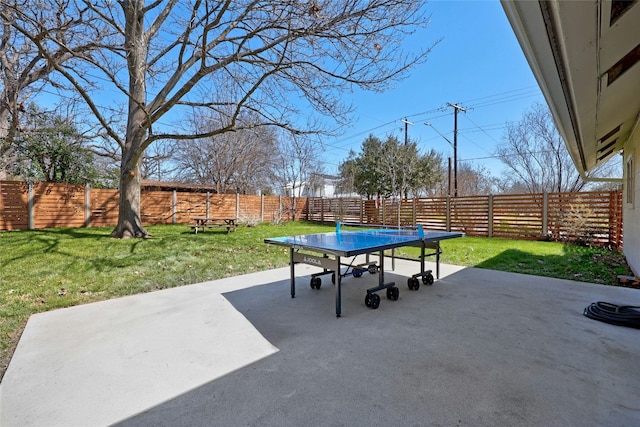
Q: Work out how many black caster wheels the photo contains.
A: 8